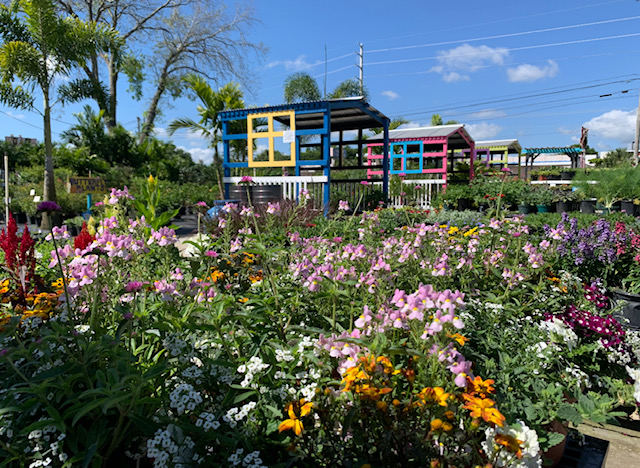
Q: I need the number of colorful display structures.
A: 4